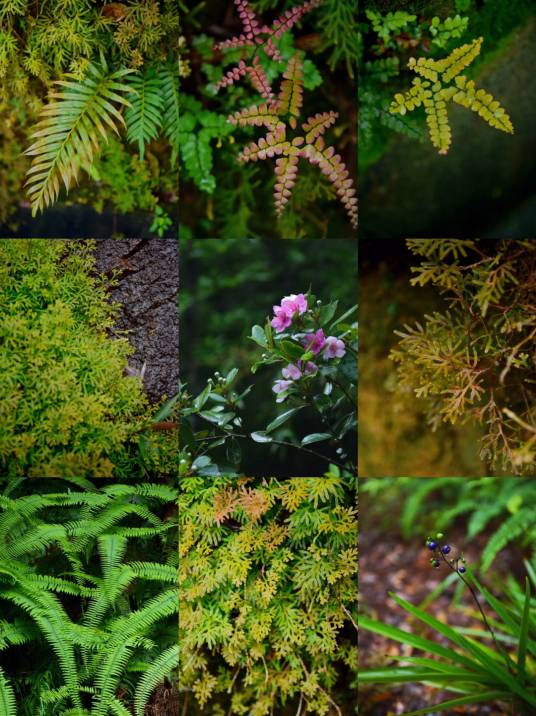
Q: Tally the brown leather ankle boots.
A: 0